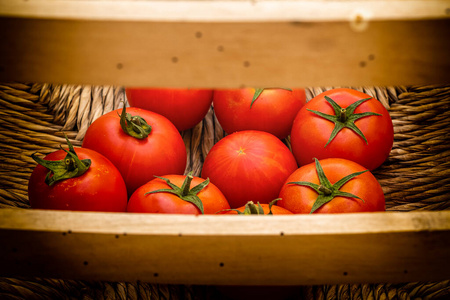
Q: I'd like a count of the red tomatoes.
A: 9